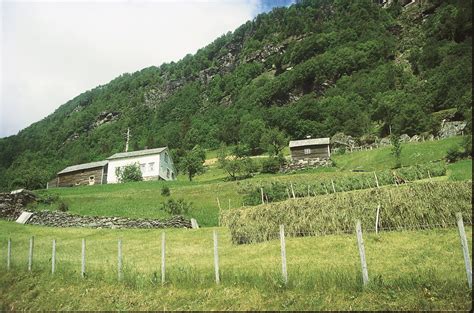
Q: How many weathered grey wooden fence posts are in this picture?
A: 10